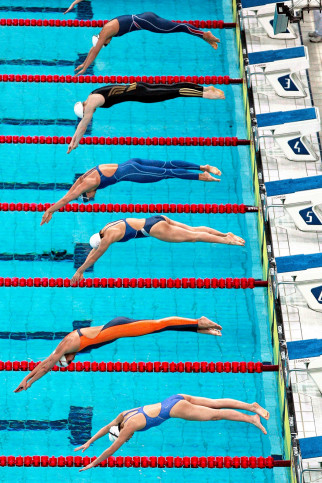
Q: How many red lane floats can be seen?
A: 7